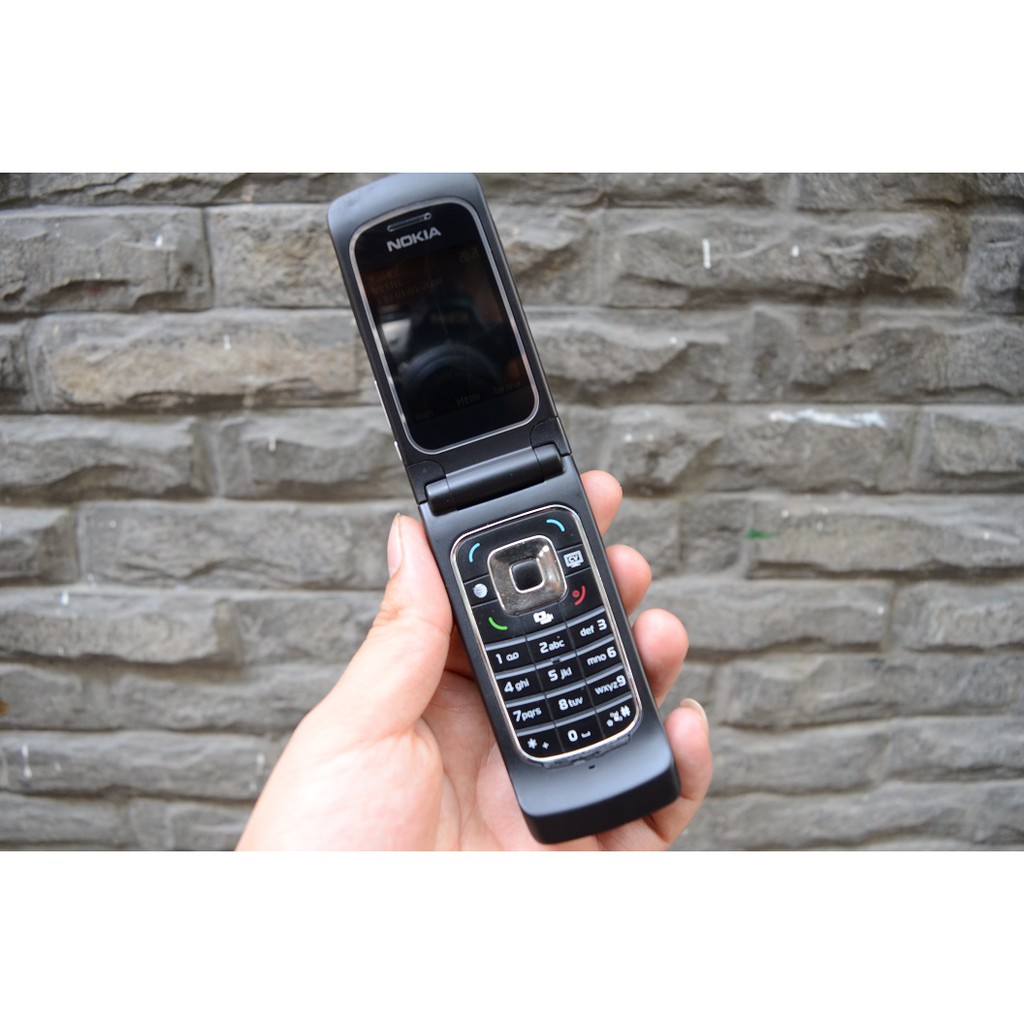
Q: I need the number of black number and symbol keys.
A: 12